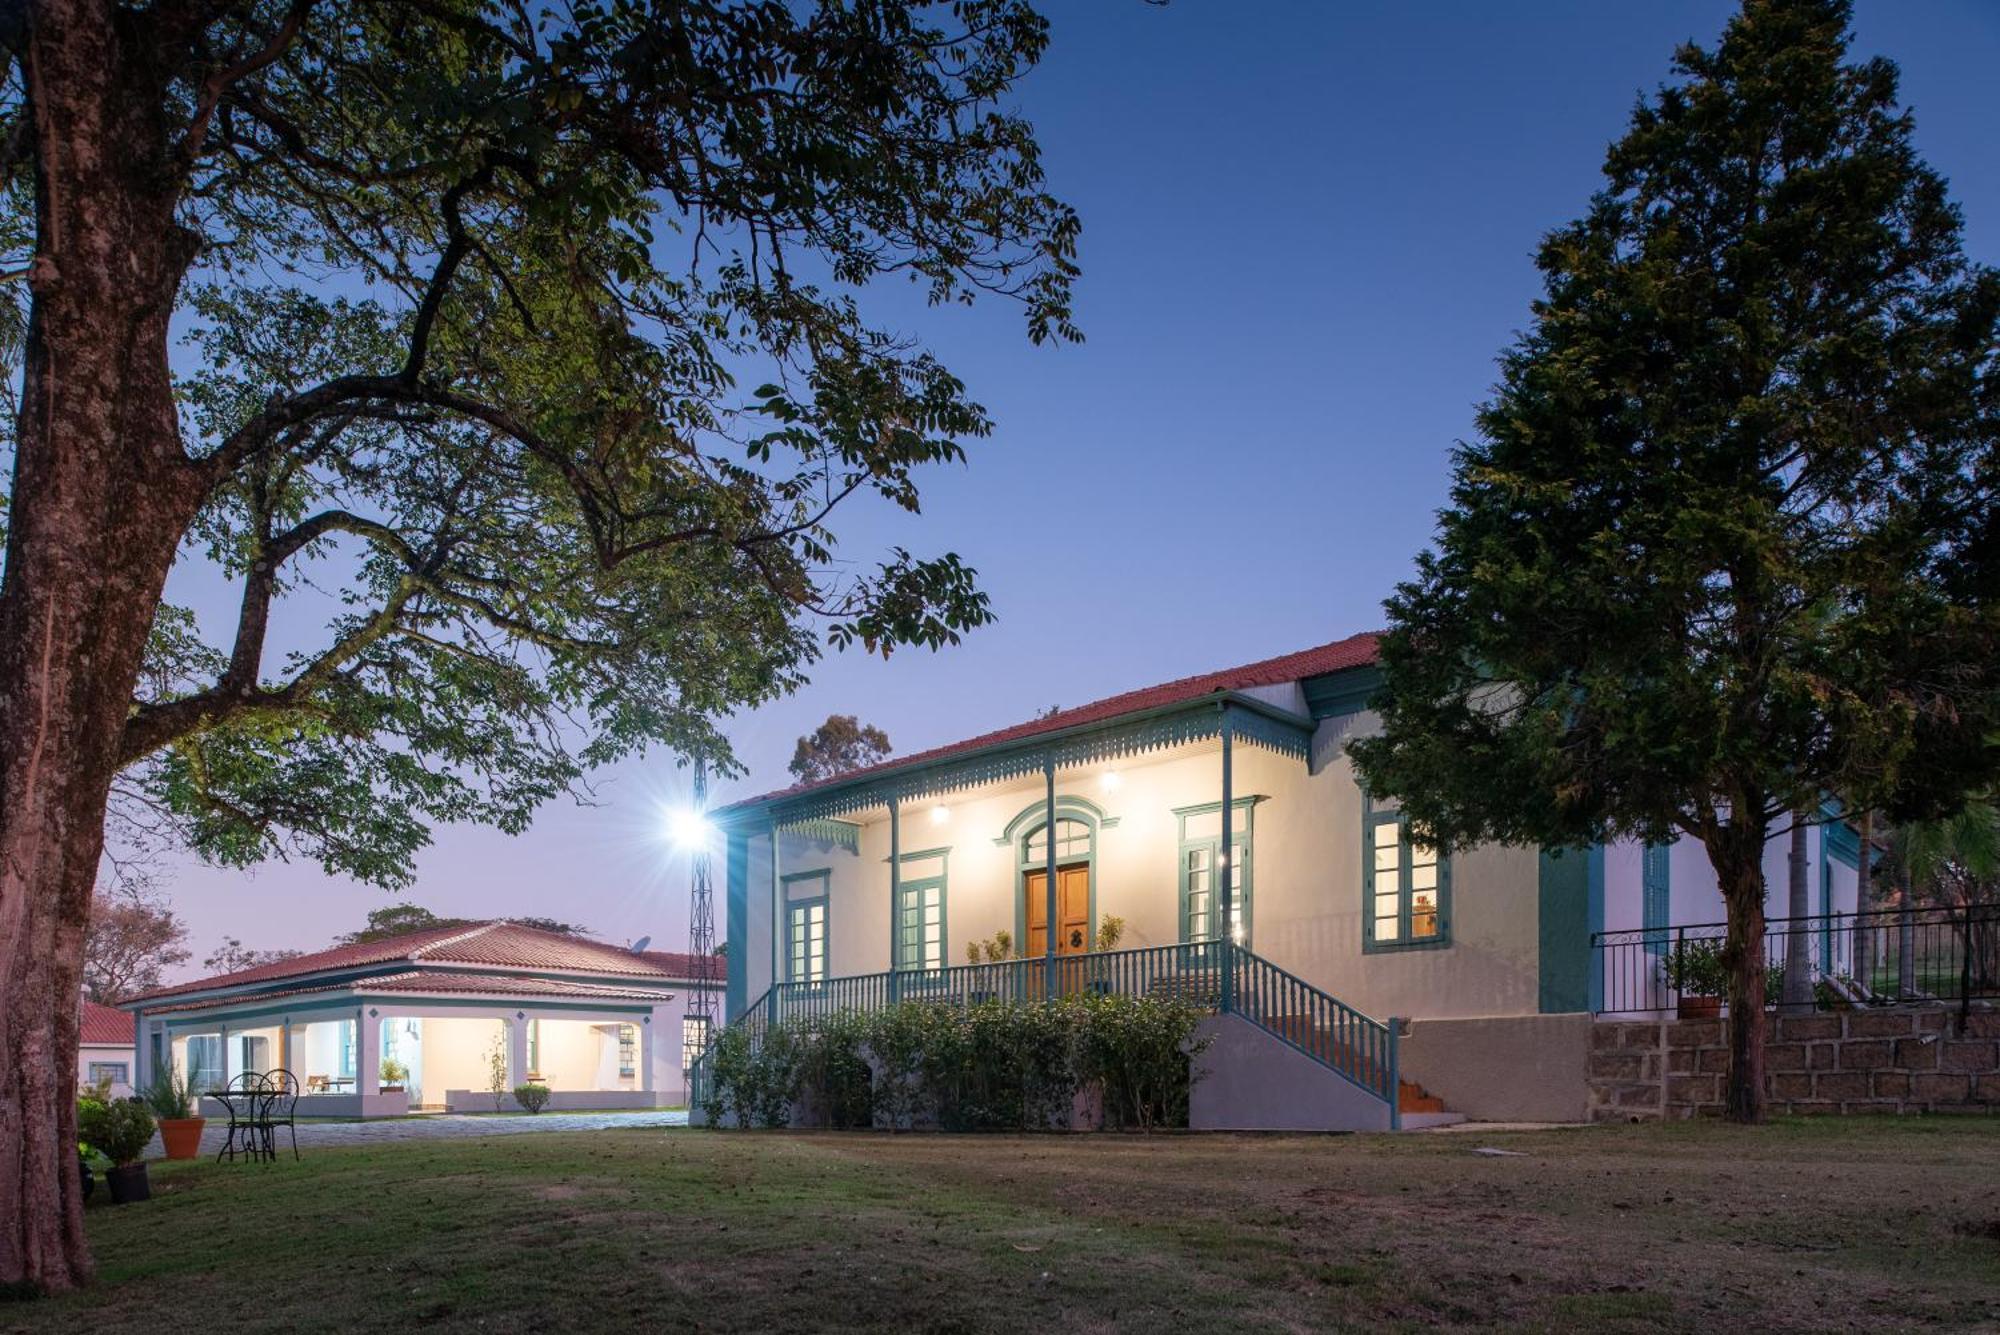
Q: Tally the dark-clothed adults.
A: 0